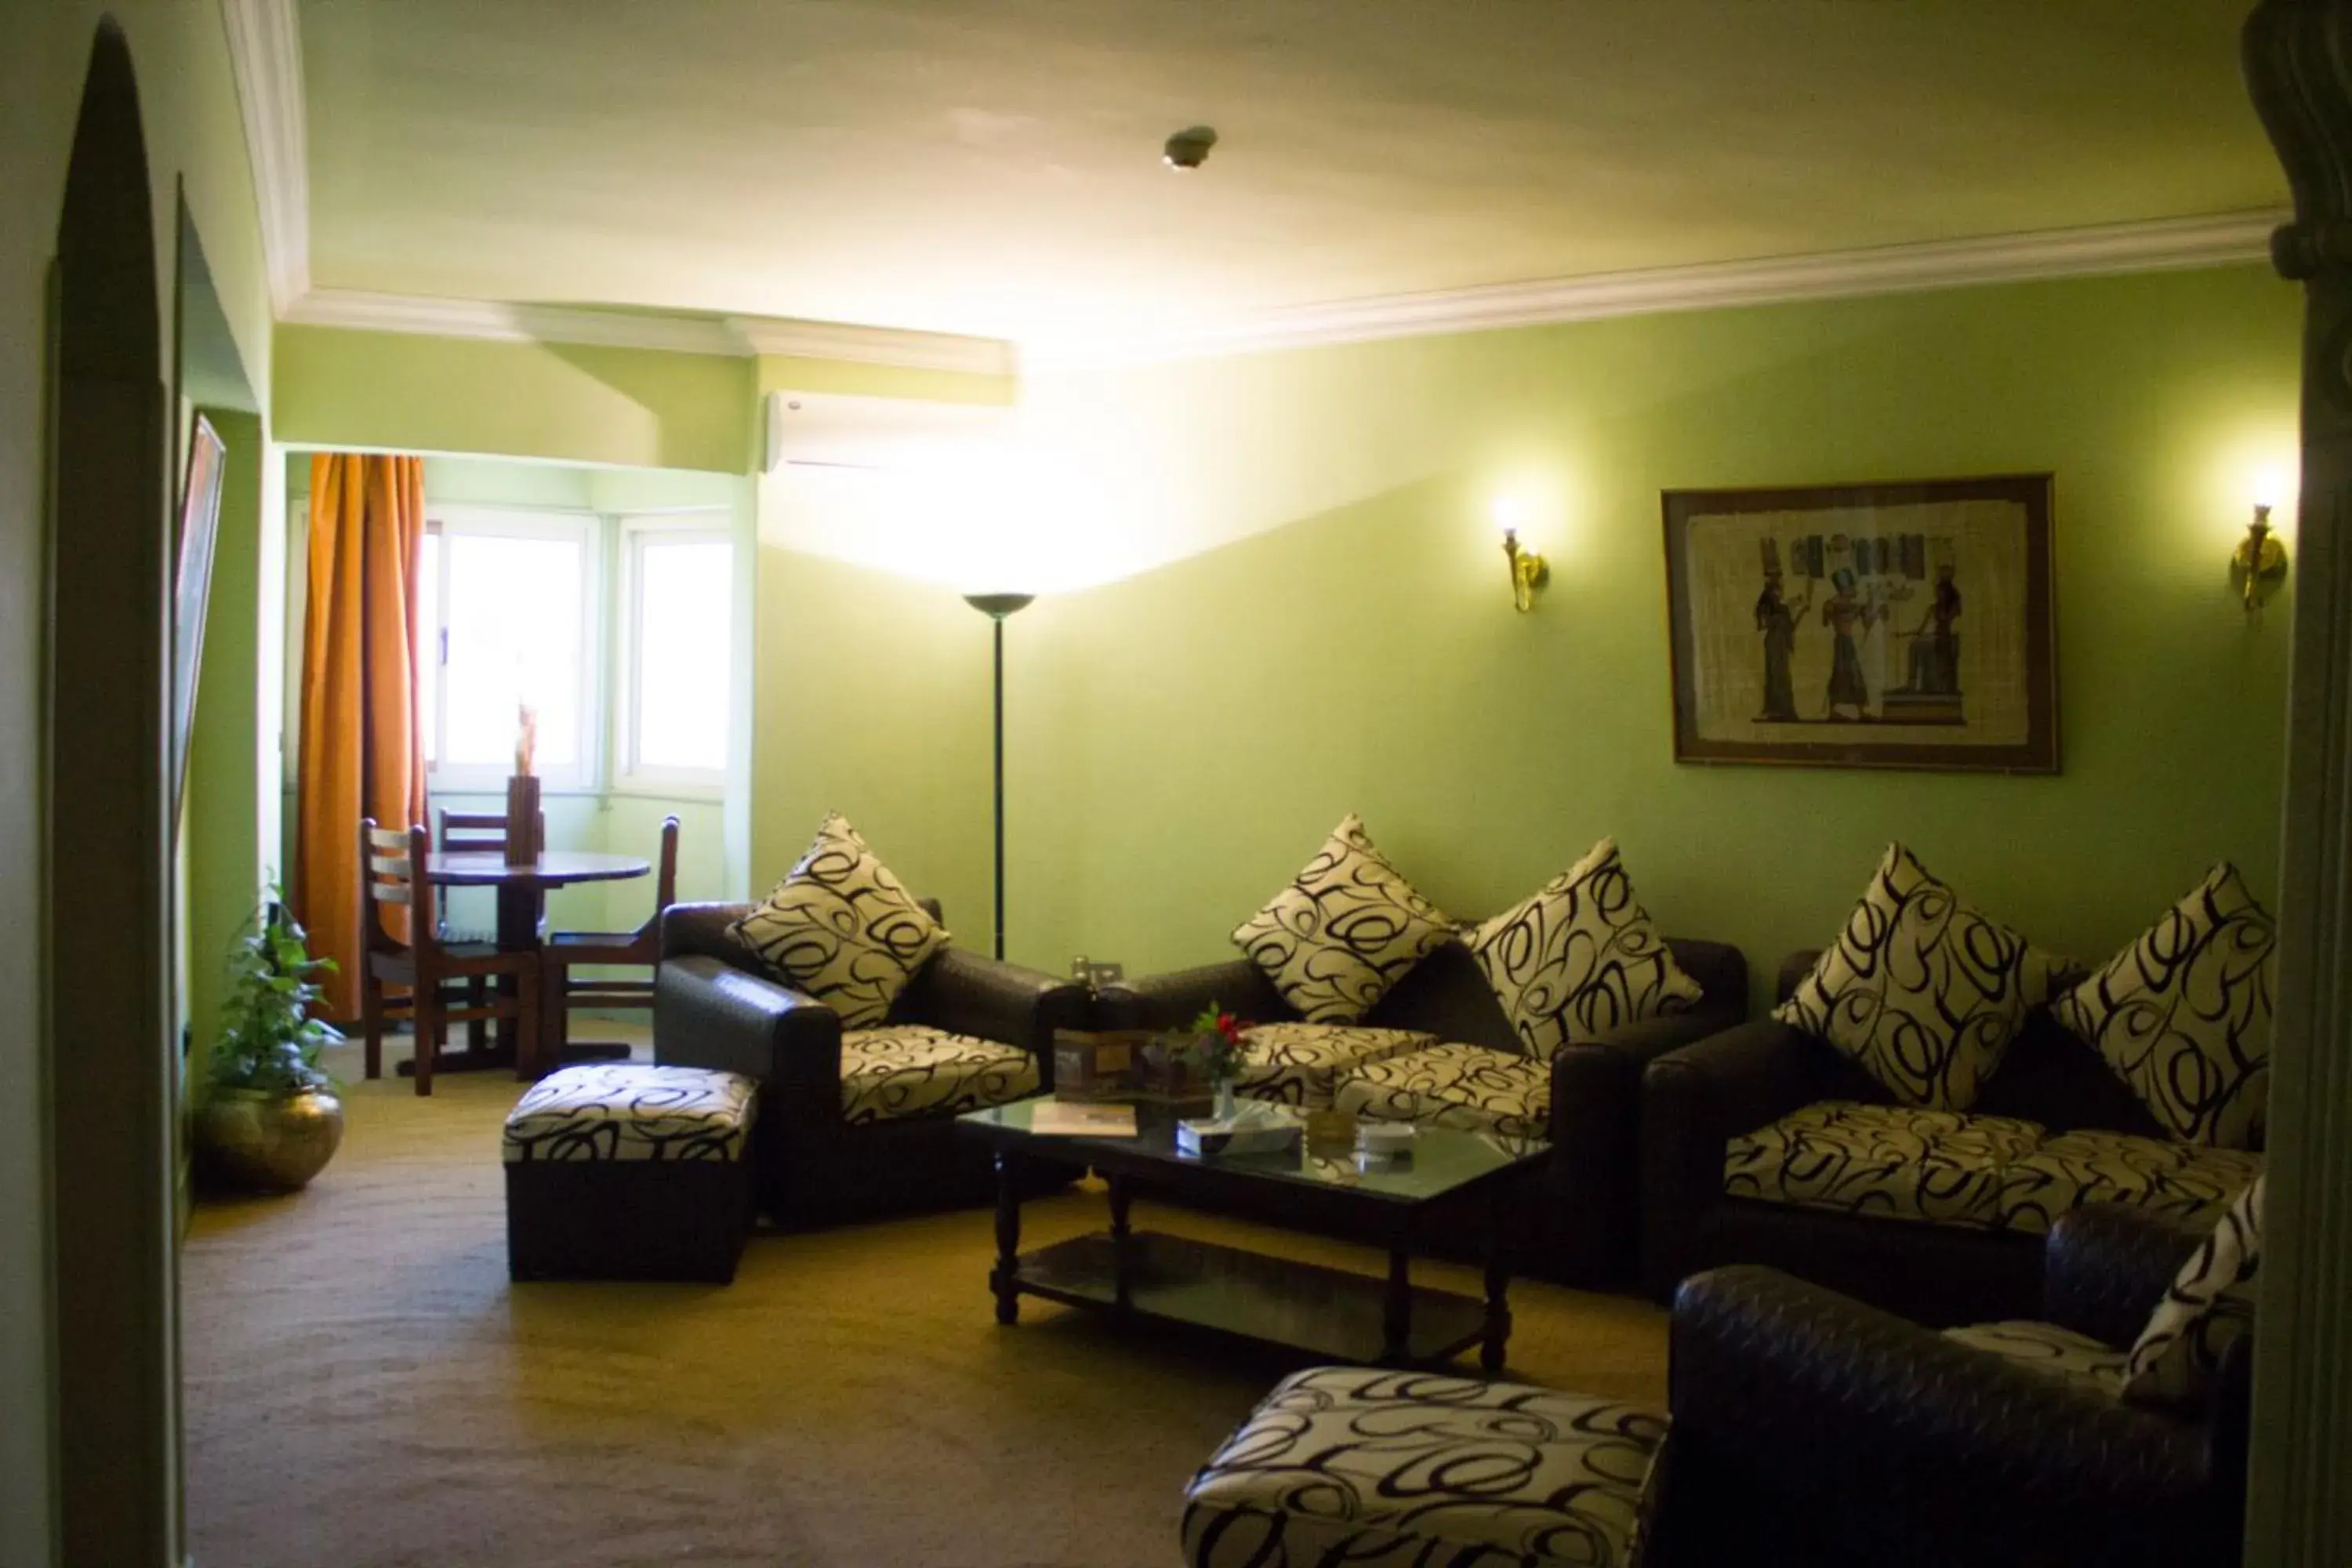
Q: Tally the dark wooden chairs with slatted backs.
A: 3